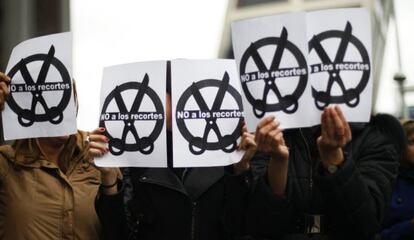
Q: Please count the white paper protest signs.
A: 5